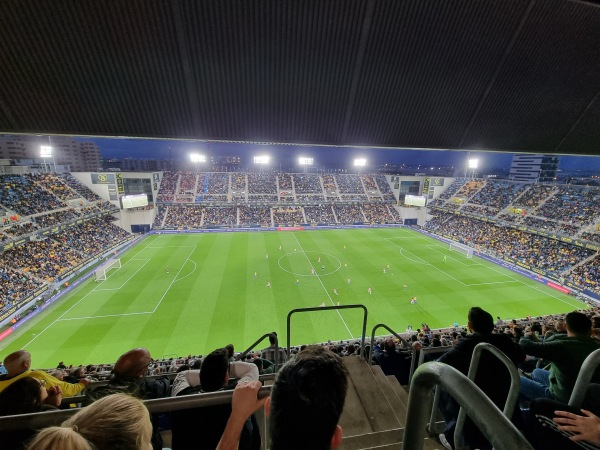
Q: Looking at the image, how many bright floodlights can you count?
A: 6